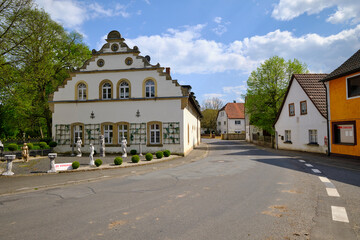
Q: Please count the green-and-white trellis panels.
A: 4